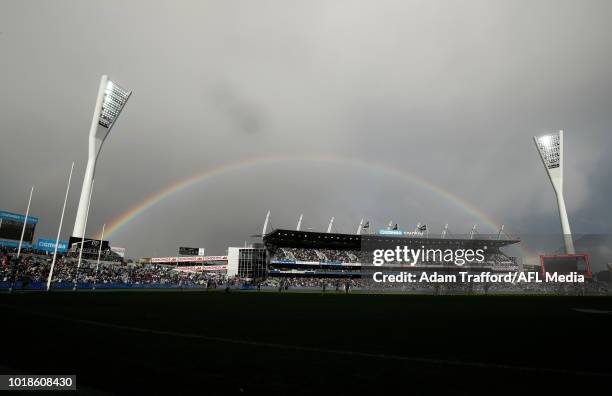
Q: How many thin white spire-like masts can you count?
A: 9